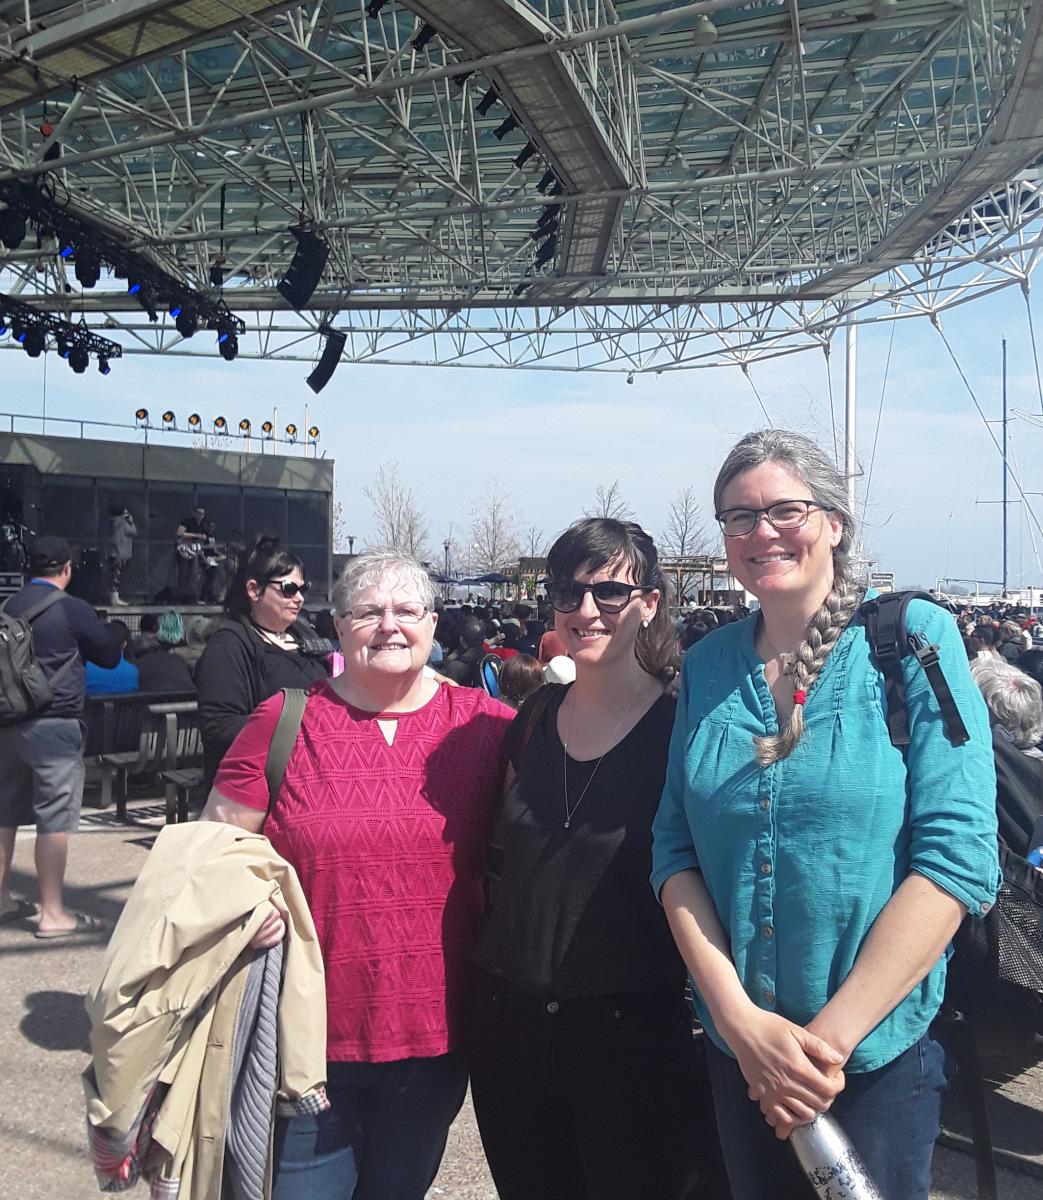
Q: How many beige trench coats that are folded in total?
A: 1